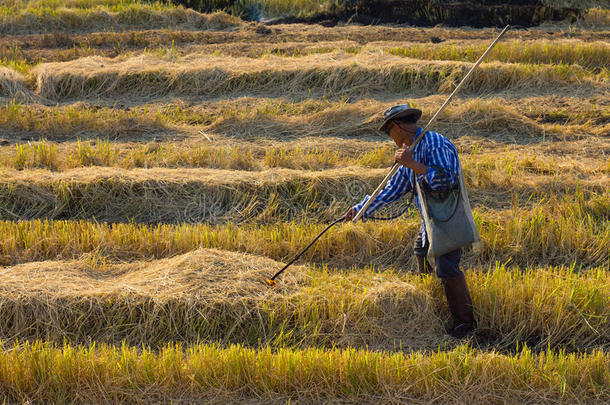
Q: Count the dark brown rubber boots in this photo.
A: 2